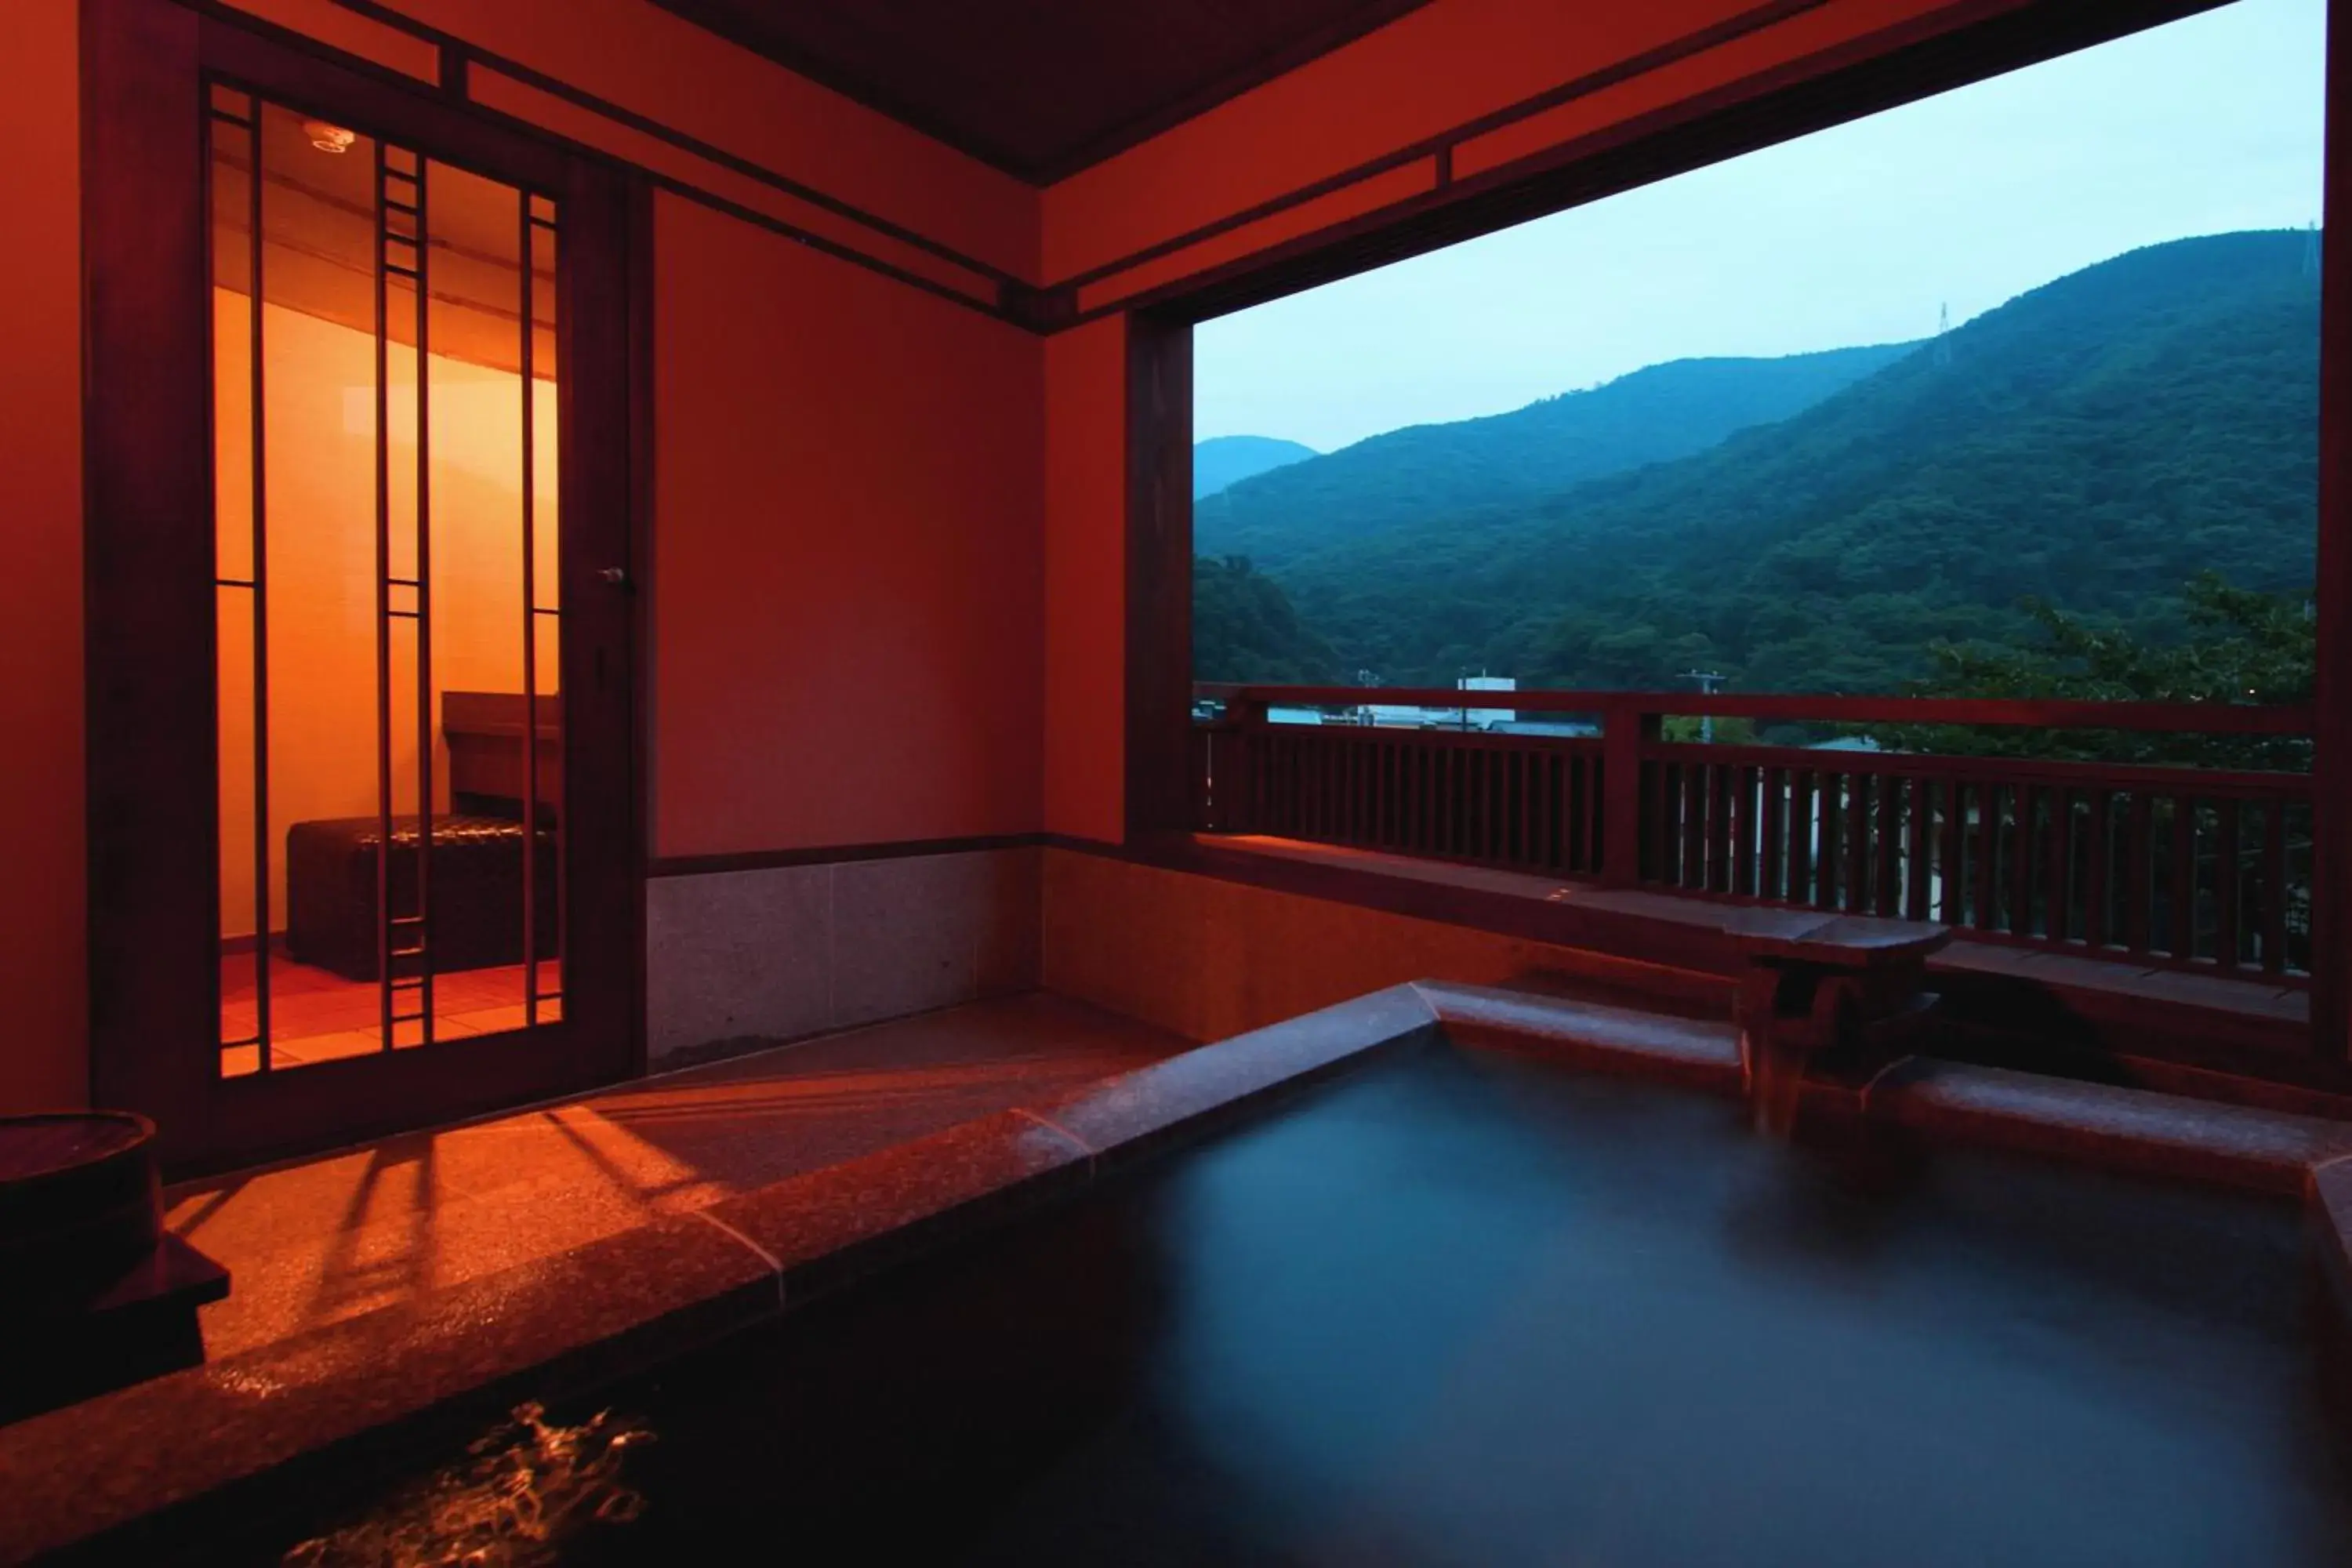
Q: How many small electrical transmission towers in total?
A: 2